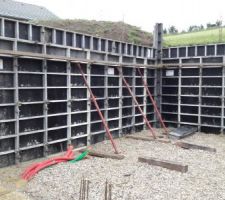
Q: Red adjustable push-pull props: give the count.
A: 3